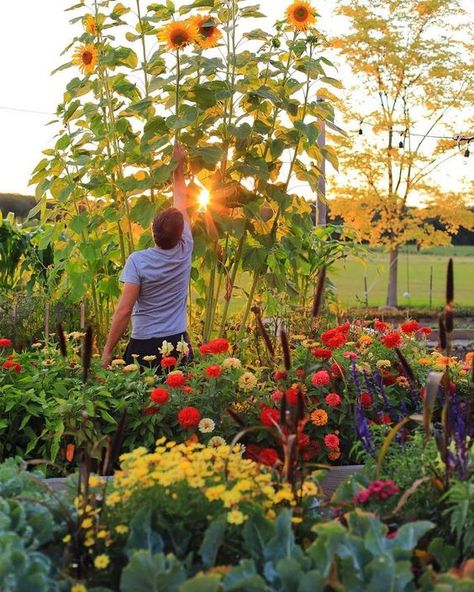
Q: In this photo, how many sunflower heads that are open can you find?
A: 5